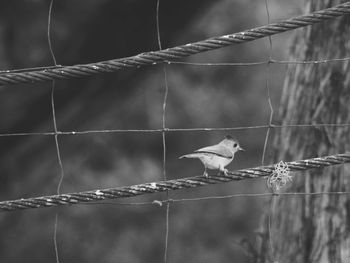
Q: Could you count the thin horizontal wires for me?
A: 3